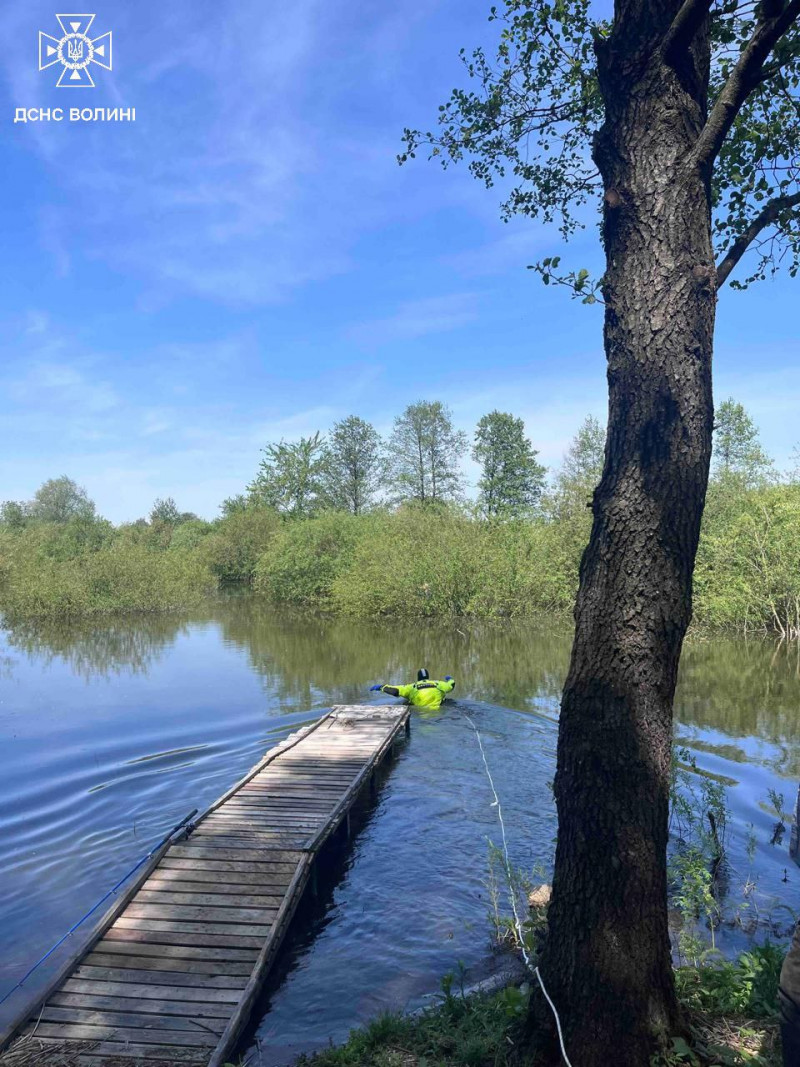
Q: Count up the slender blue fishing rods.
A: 1